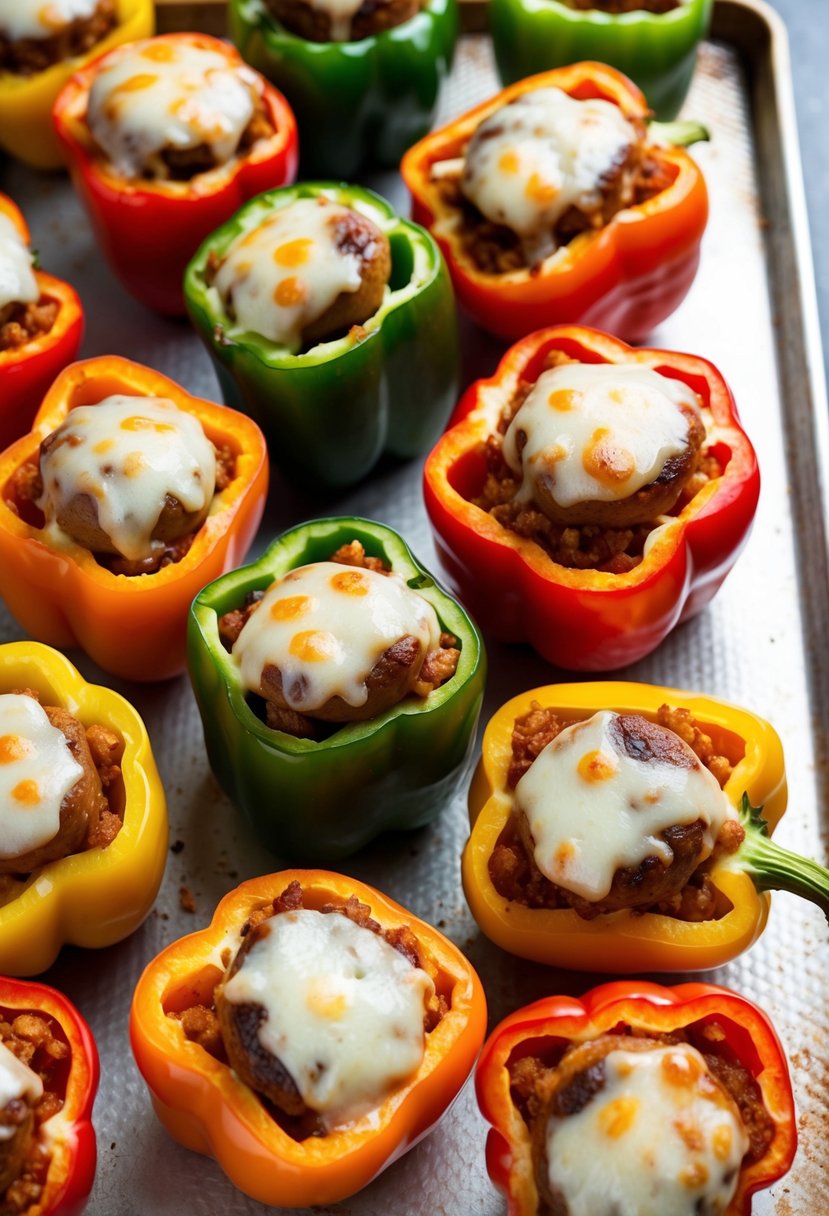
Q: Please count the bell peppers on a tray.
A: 15